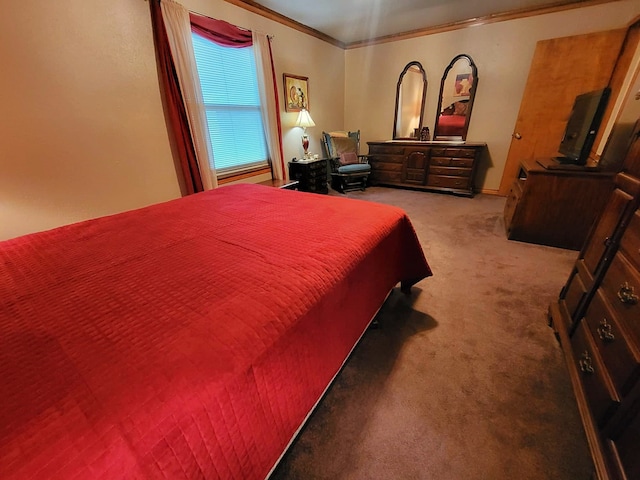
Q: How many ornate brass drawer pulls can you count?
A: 3